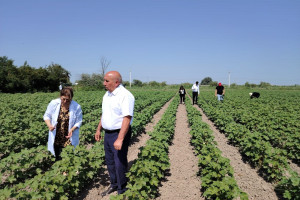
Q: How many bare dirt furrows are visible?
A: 3